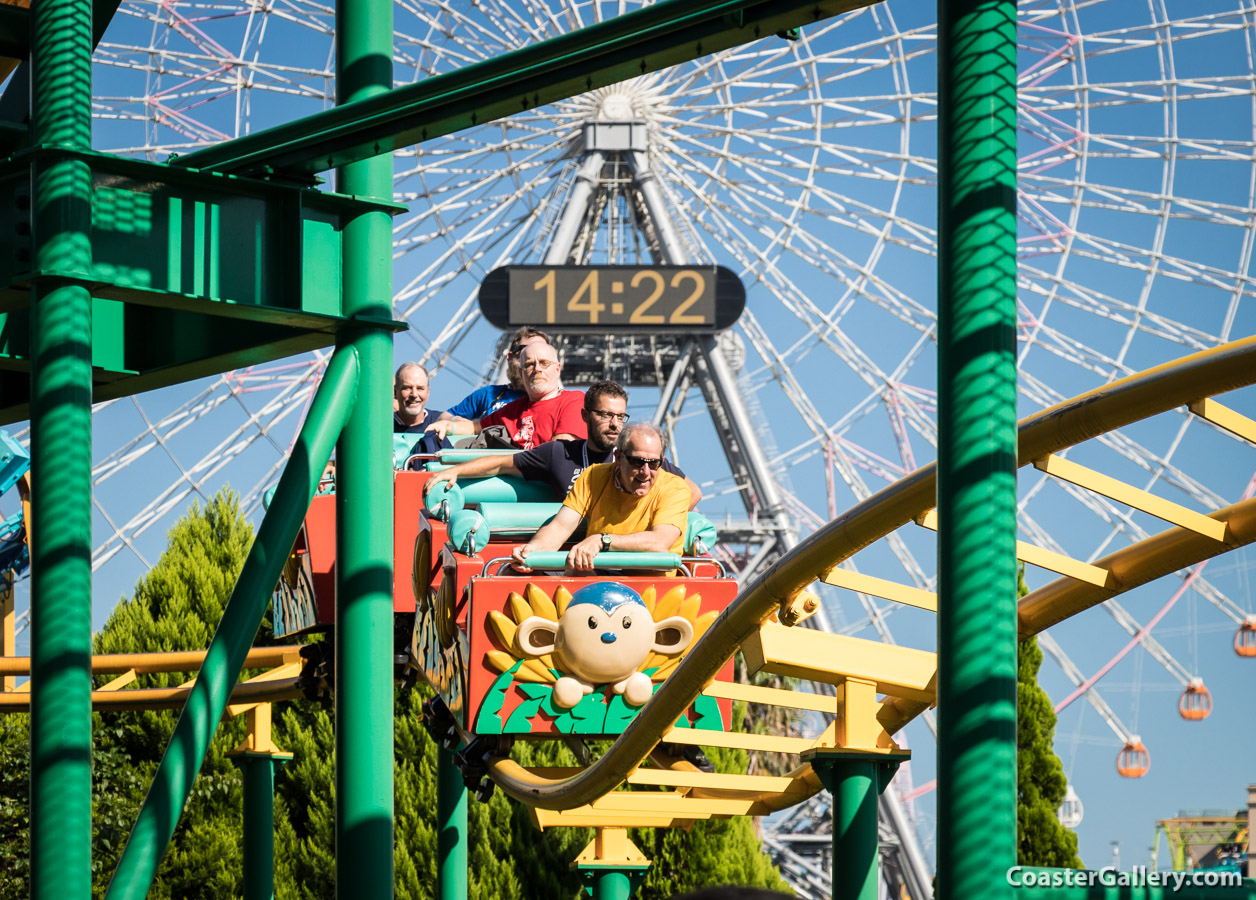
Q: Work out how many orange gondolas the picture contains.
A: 3